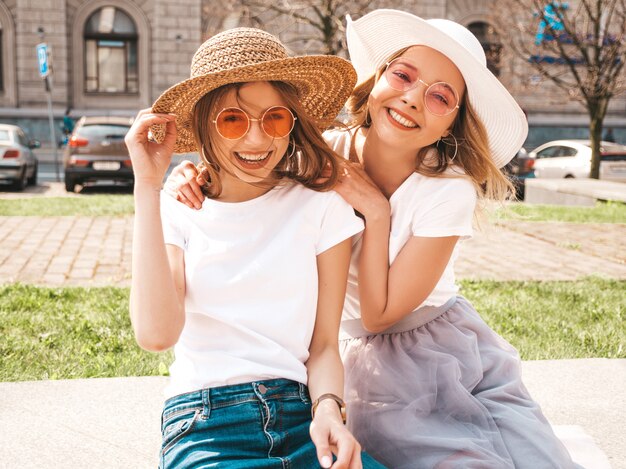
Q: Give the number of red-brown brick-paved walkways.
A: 1